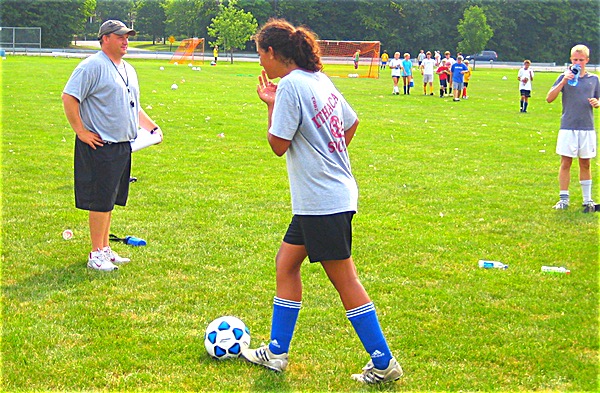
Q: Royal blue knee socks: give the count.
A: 2